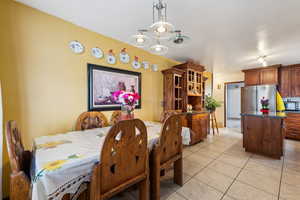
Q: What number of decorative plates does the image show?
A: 7